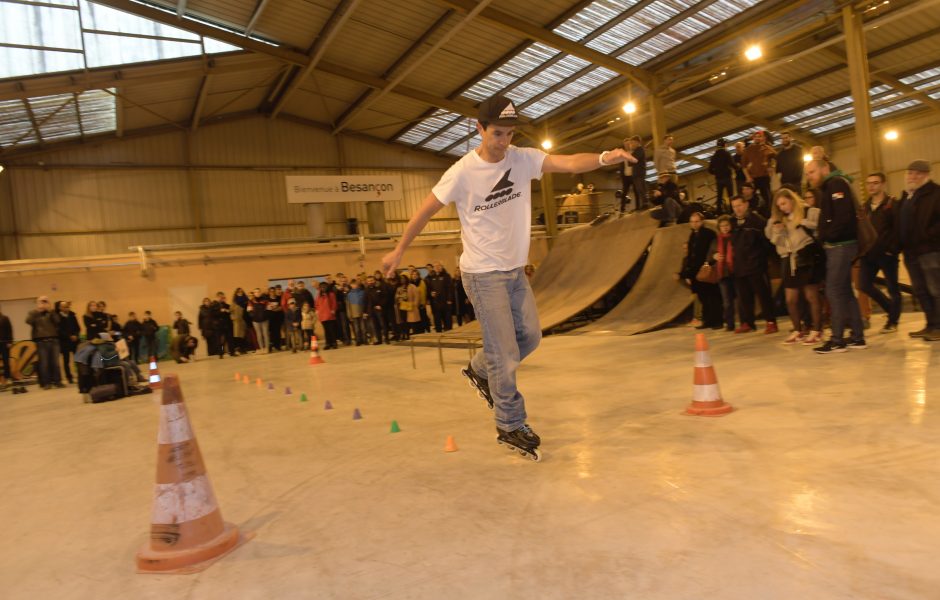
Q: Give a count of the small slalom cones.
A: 10